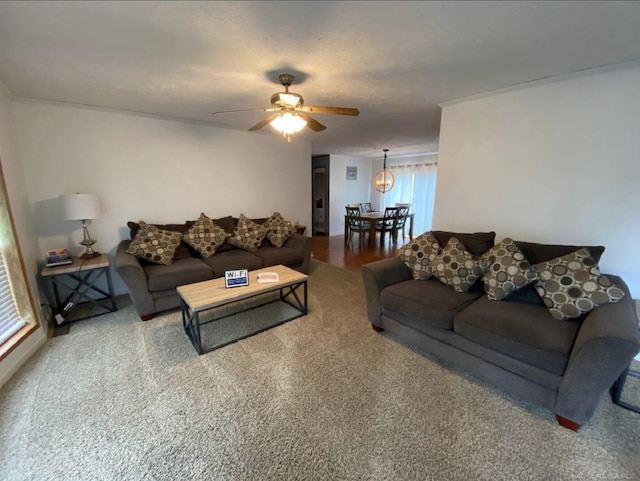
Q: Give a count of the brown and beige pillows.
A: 8